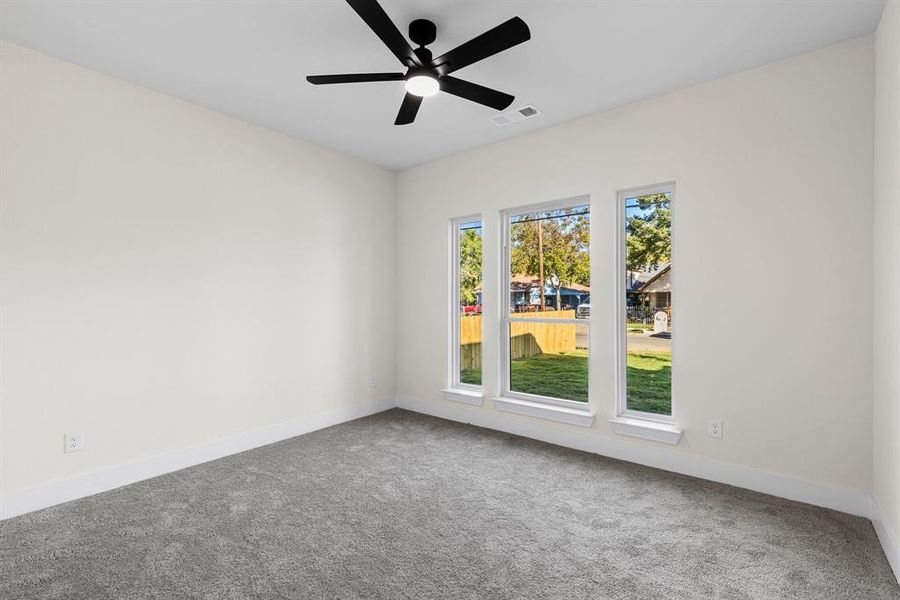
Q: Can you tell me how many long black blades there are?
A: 5